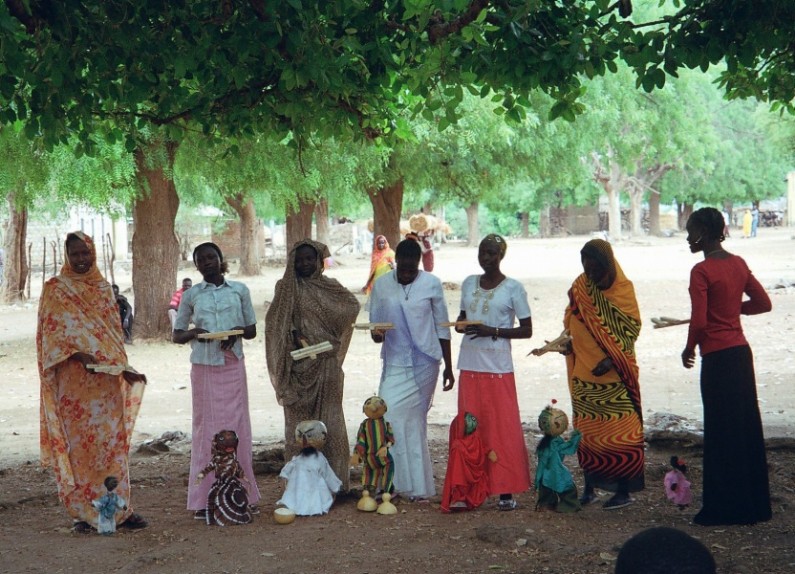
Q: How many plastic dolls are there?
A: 7